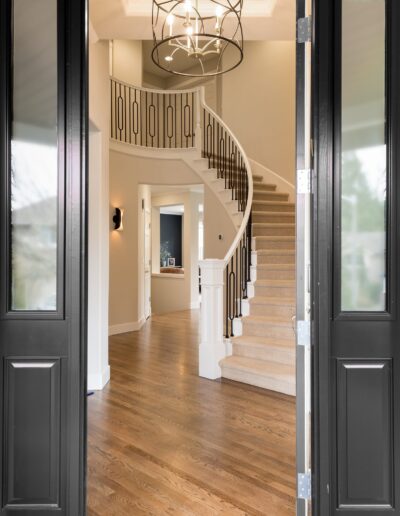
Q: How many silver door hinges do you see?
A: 4